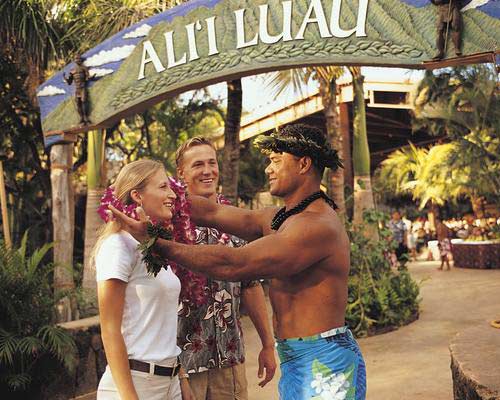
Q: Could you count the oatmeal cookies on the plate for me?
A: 0